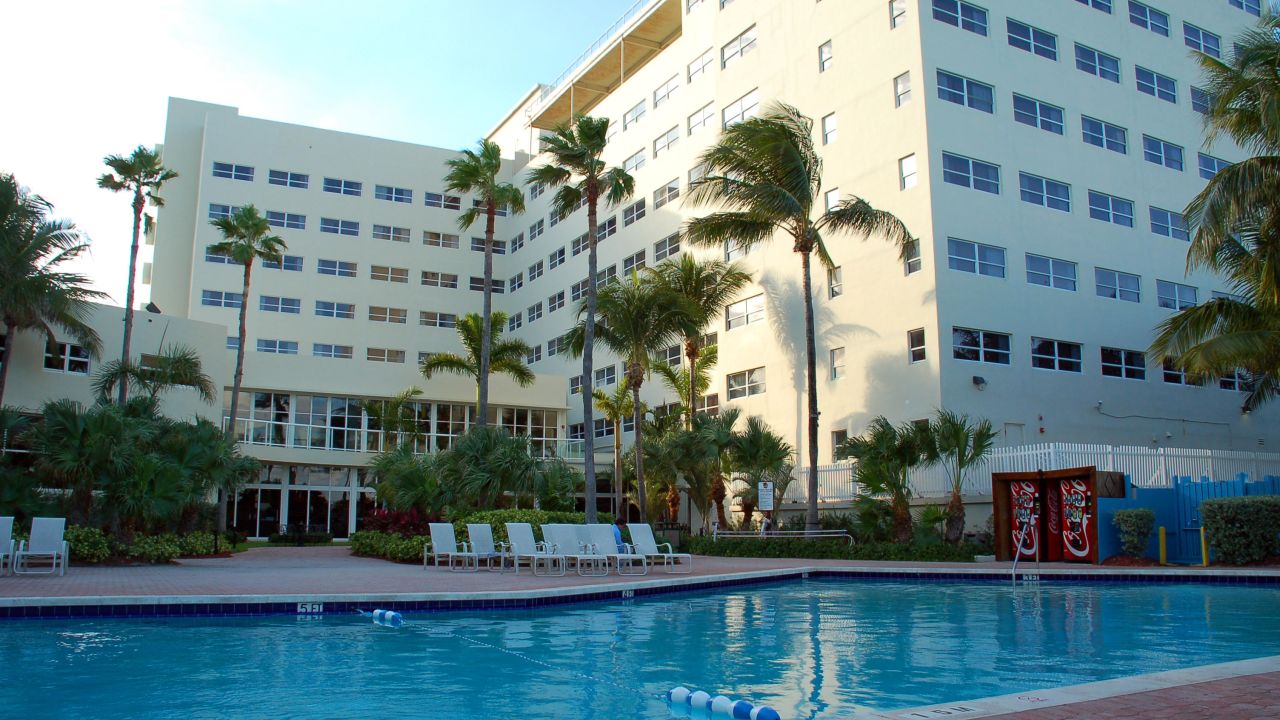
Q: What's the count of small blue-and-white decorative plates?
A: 0